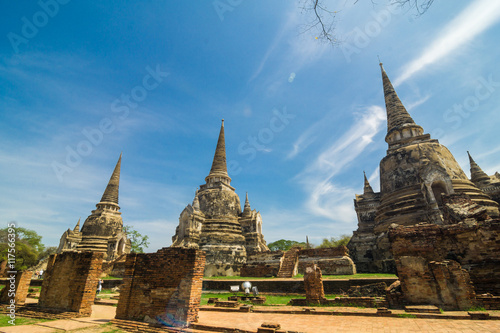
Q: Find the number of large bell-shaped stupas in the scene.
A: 3